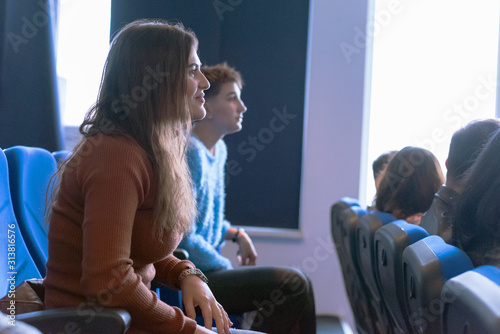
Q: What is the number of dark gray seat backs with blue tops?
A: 6